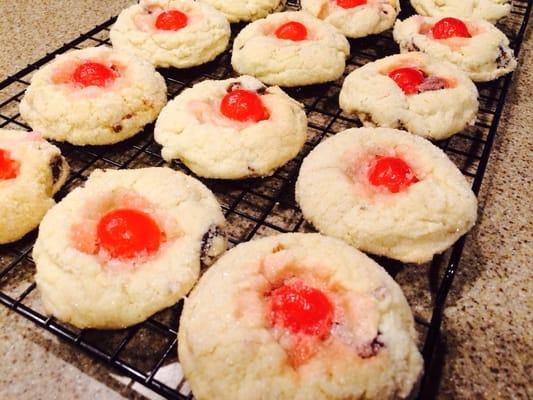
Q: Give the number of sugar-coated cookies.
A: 13